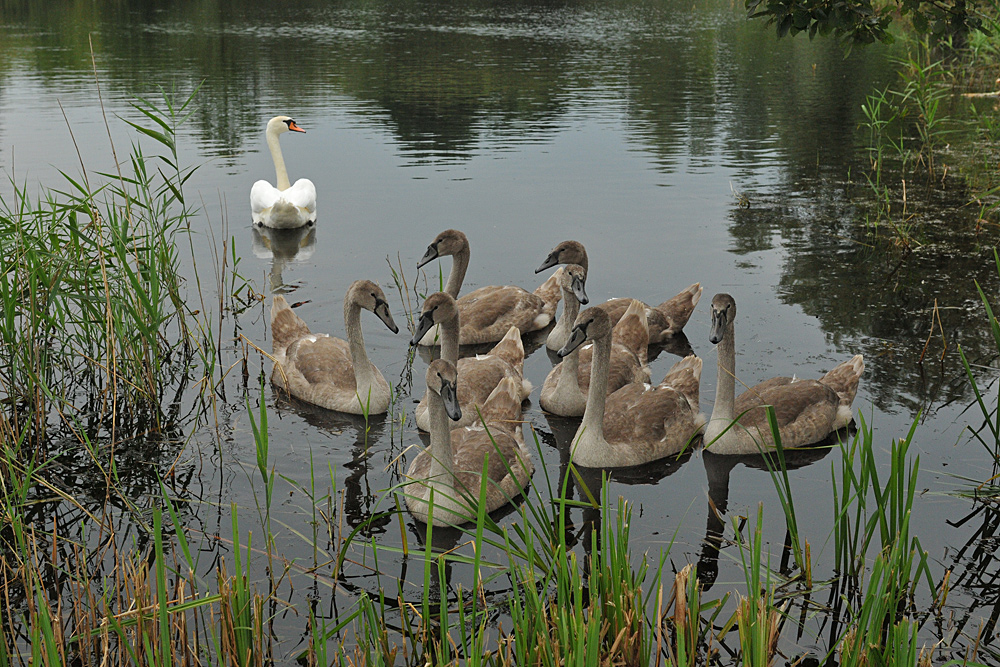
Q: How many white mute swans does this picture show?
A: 1